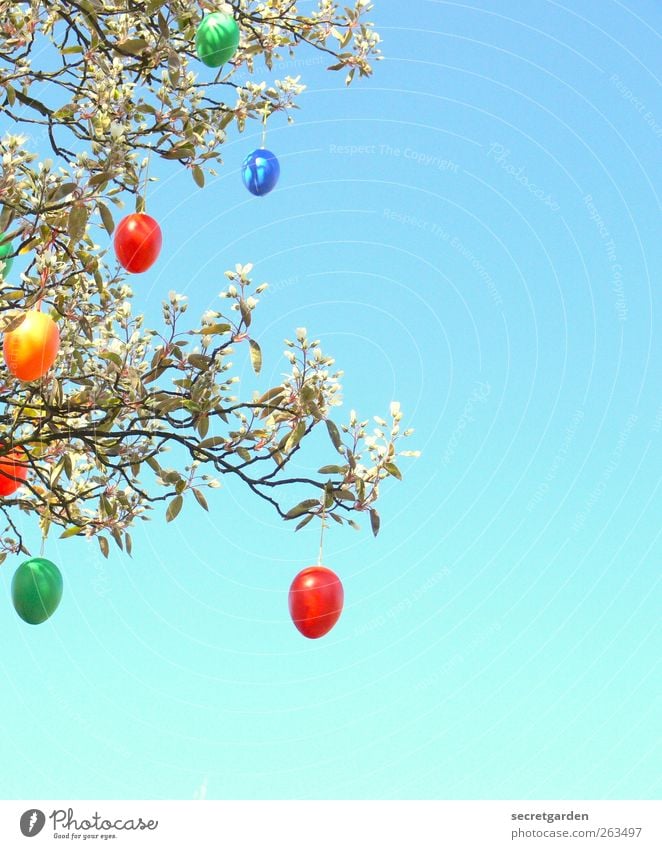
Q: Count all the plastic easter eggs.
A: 8